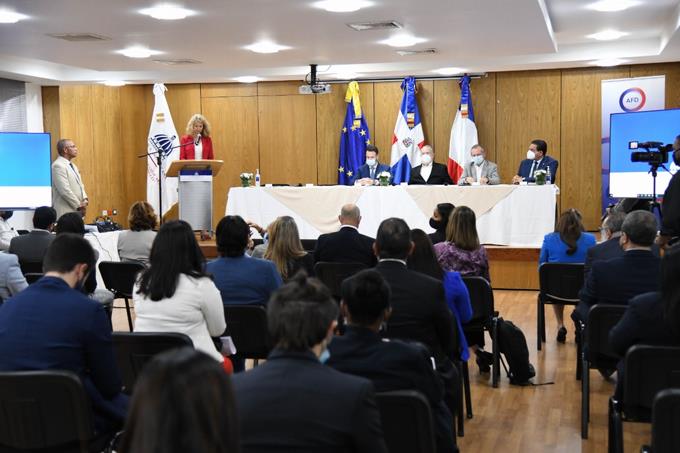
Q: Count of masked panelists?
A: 4